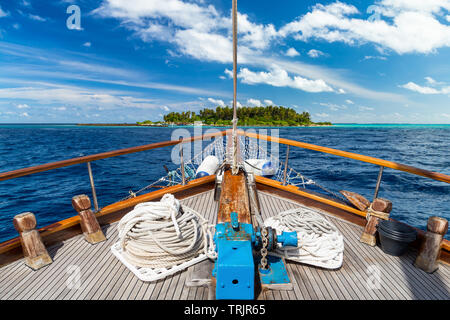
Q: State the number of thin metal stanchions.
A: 4